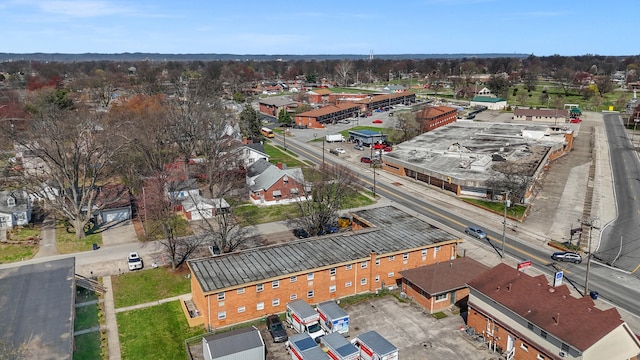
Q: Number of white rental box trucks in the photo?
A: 5